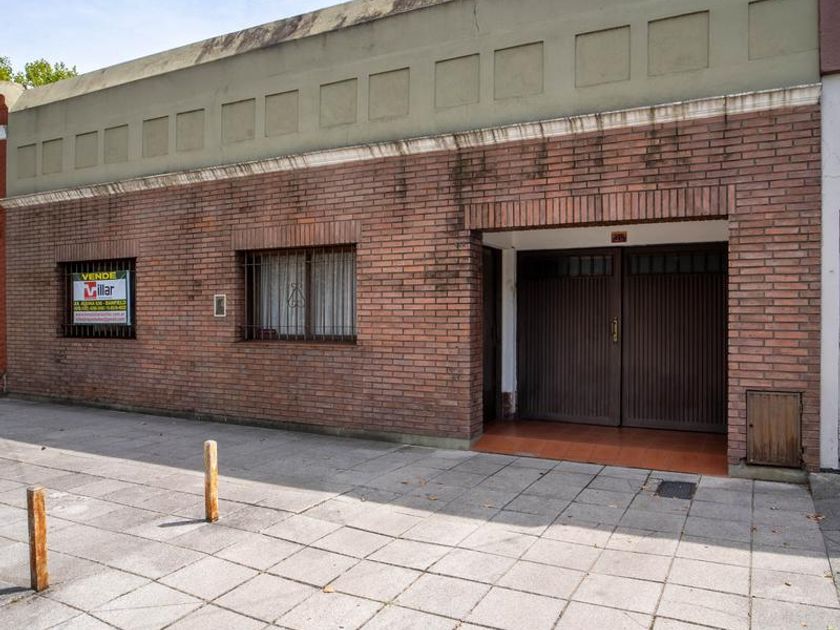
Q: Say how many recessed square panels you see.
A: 15